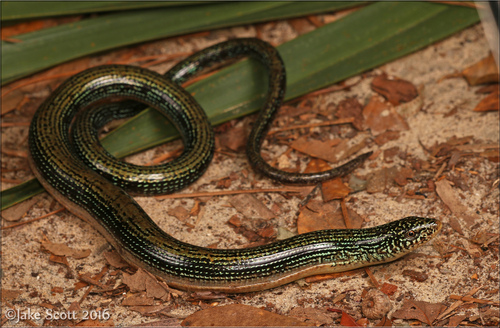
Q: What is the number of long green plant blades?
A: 3